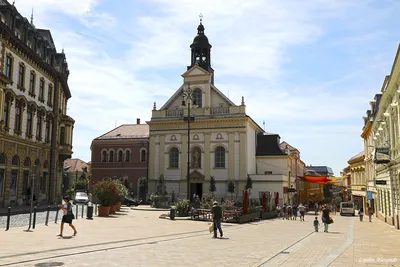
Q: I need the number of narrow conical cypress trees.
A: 3